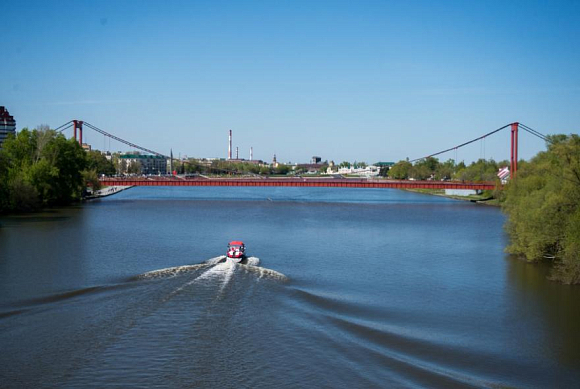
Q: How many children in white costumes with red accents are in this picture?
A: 0